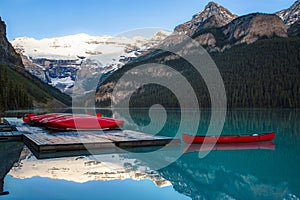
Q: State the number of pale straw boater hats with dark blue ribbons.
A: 0